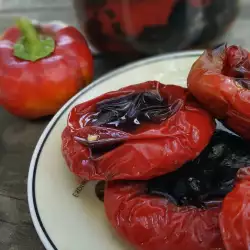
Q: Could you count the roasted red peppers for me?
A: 4